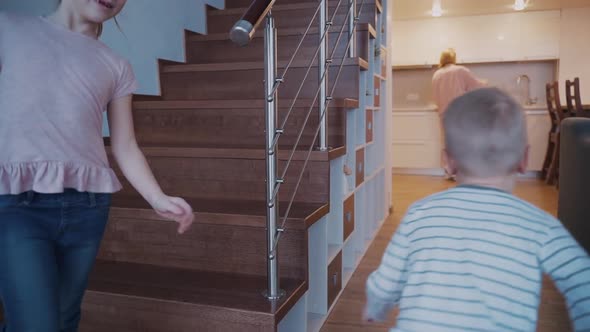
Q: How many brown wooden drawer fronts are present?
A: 6